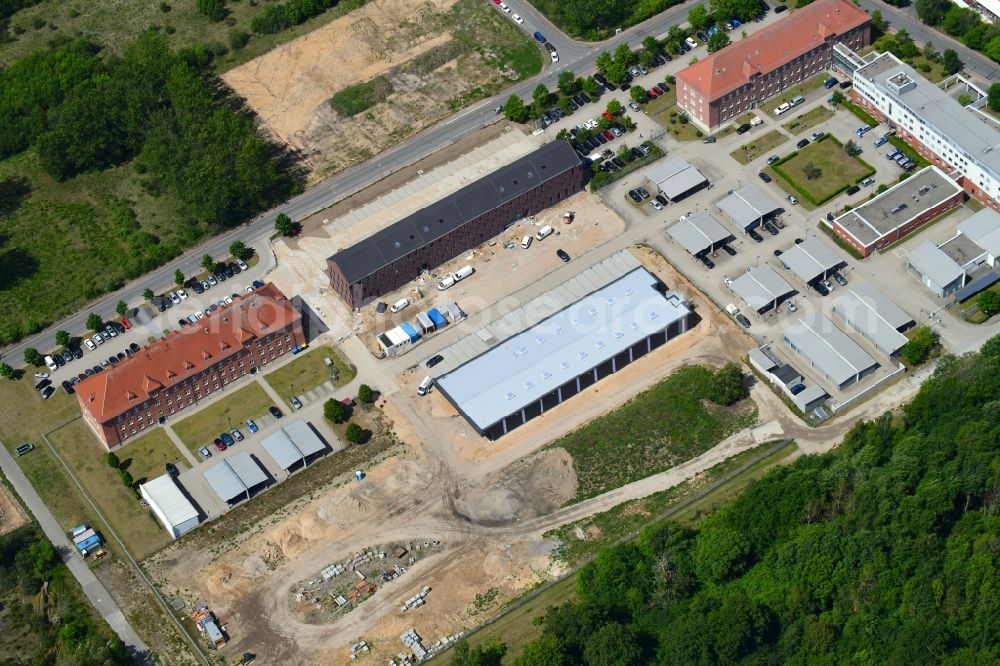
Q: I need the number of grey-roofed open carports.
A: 7